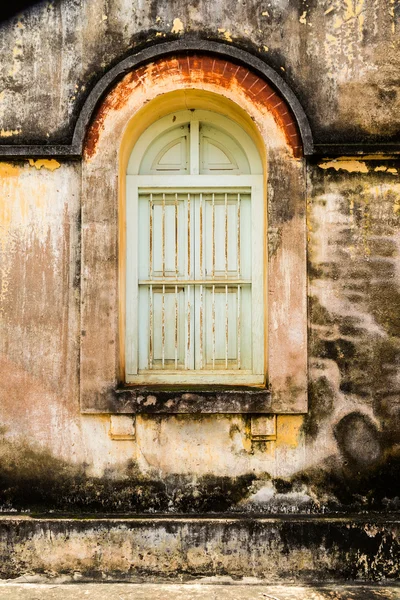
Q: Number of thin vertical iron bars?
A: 8